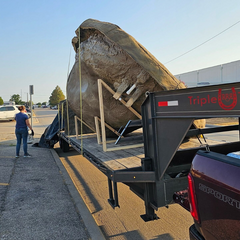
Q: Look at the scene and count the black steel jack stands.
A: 2